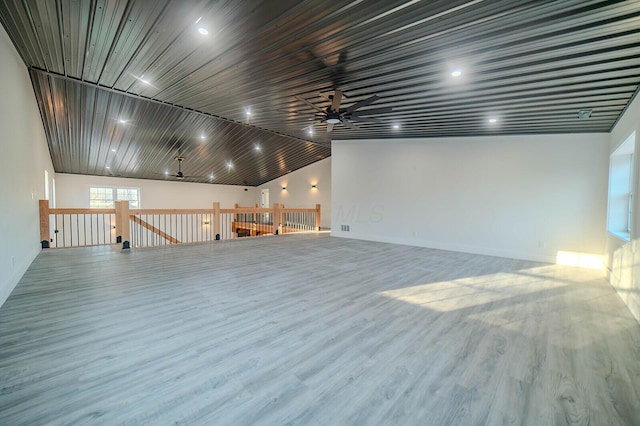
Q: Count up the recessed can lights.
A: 15